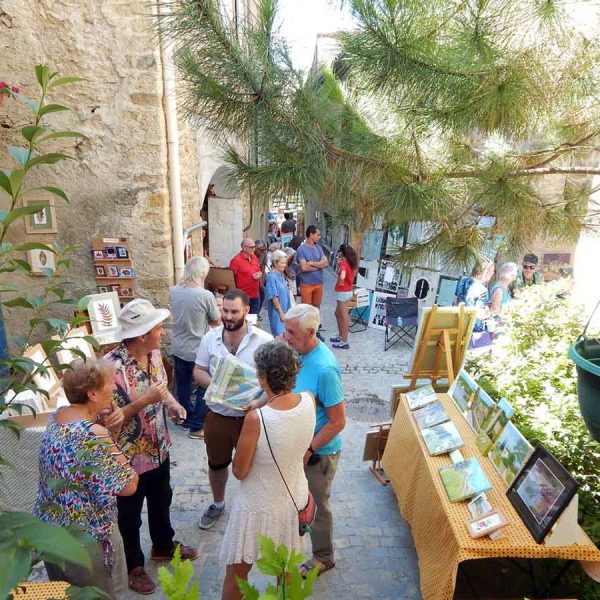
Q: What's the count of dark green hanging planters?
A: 1